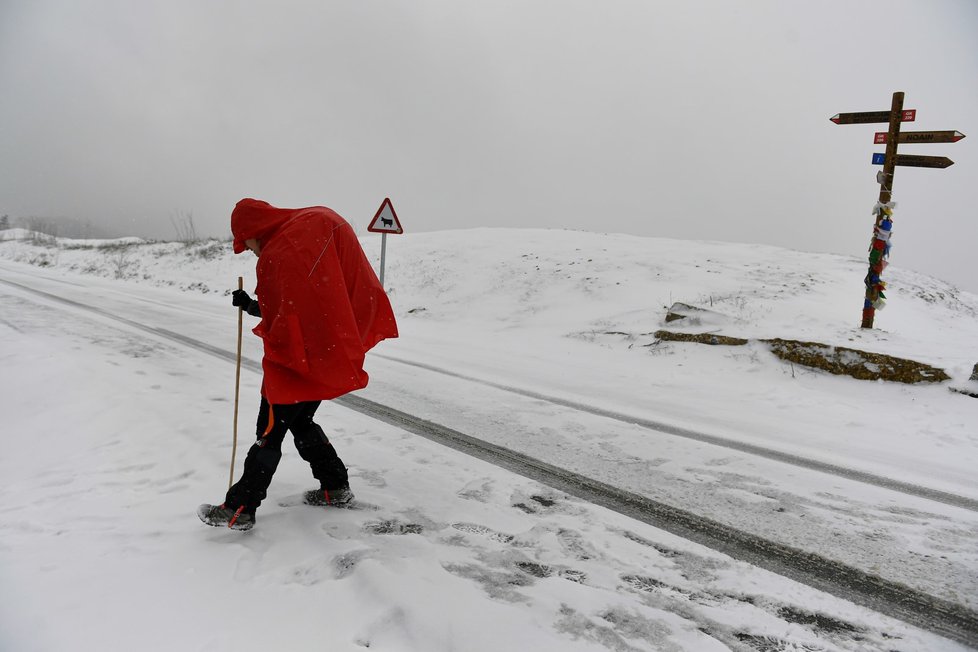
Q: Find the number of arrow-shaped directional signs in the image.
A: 3